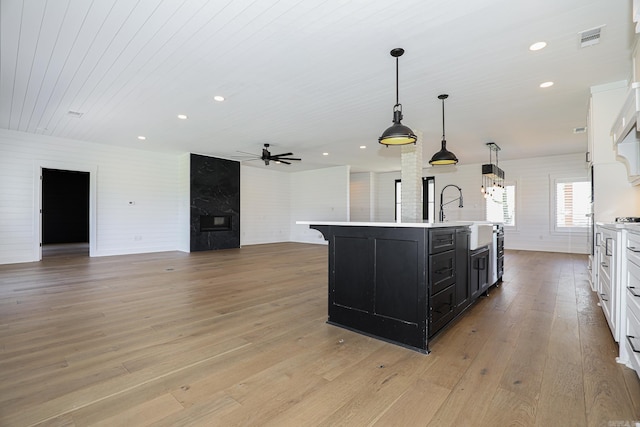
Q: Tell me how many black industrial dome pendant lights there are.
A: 2